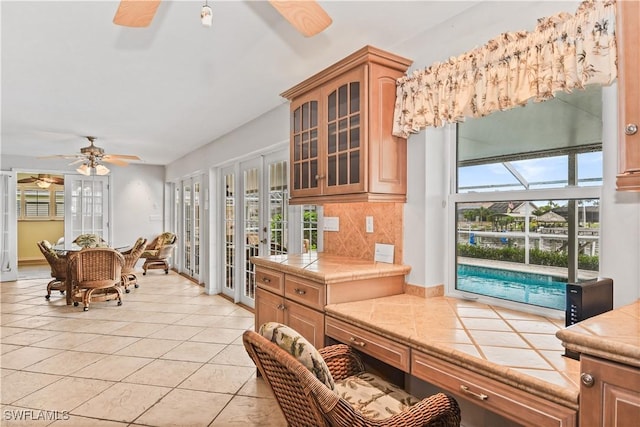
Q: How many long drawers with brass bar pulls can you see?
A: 2